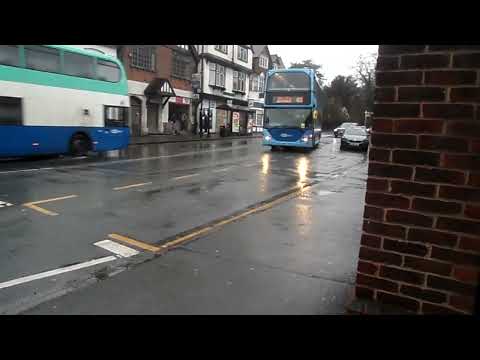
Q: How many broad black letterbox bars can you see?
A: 2